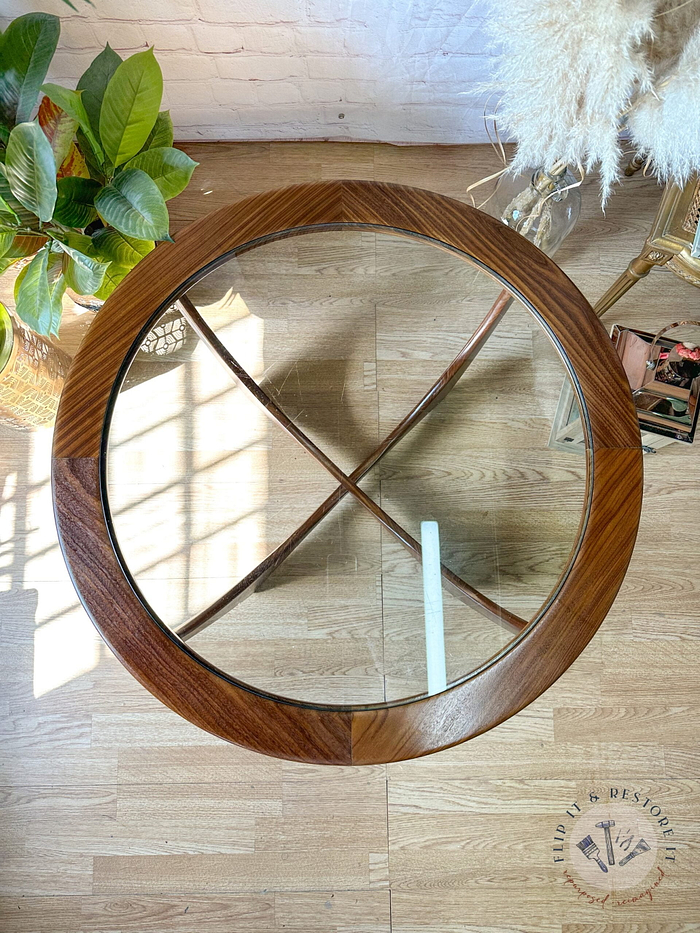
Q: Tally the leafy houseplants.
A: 1